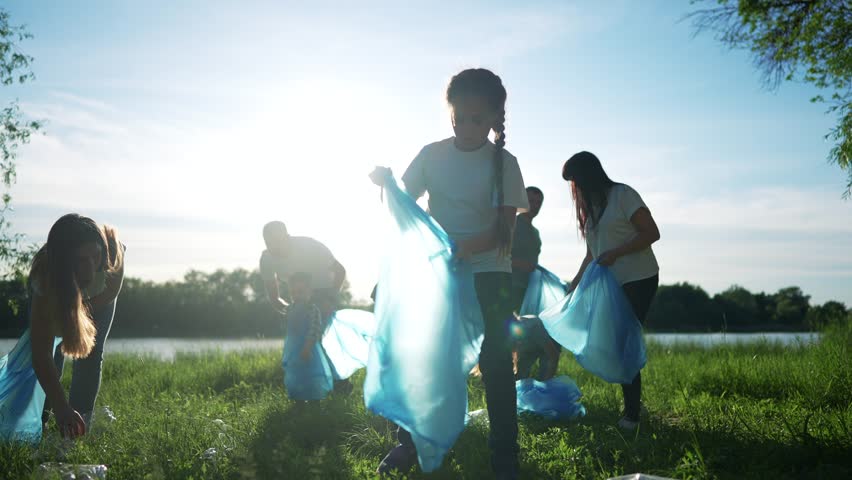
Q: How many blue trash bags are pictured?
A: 7